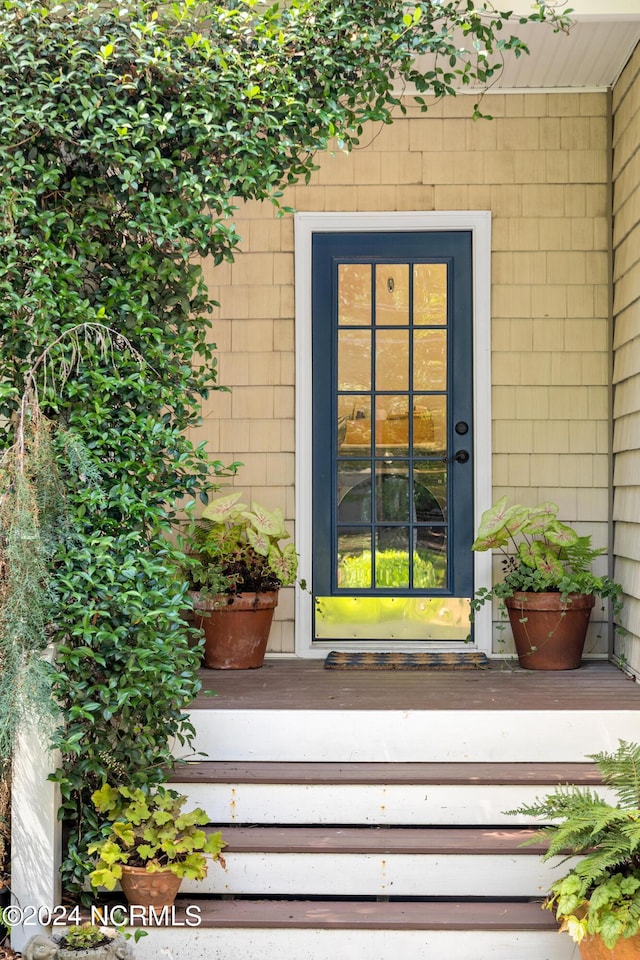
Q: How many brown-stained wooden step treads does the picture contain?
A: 3